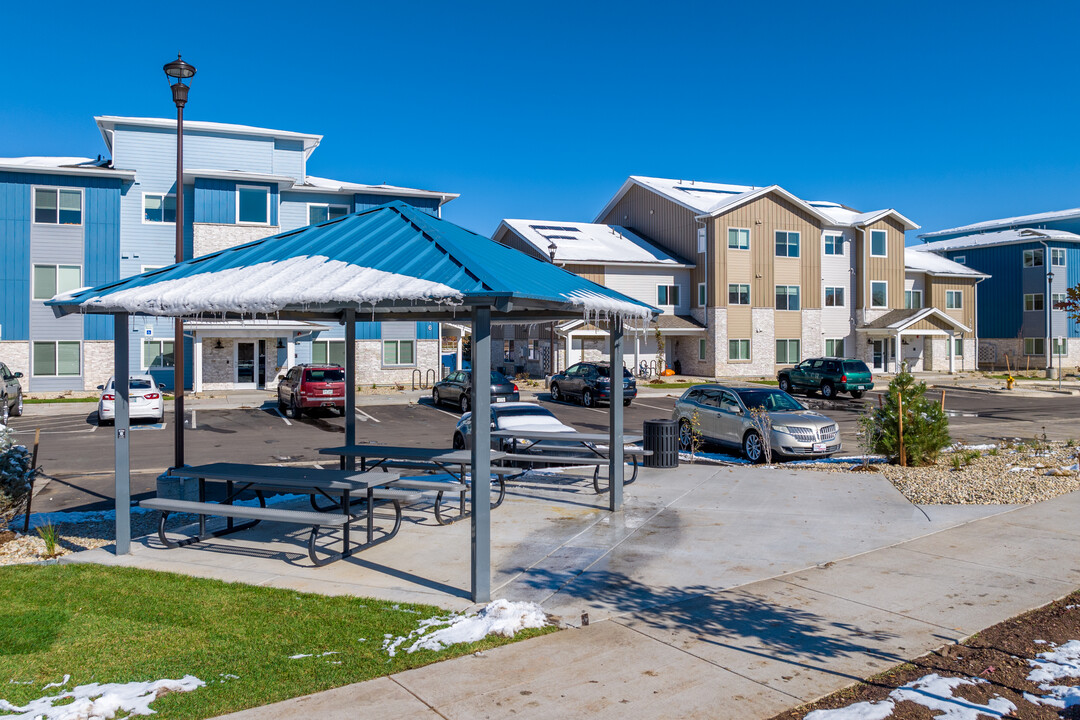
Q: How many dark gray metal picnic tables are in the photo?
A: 3